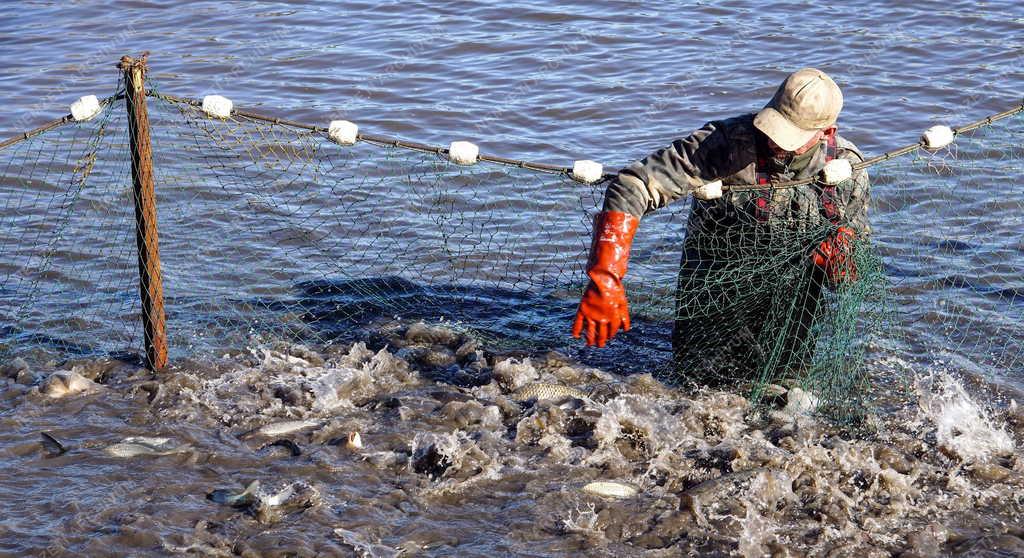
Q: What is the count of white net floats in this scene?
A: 8